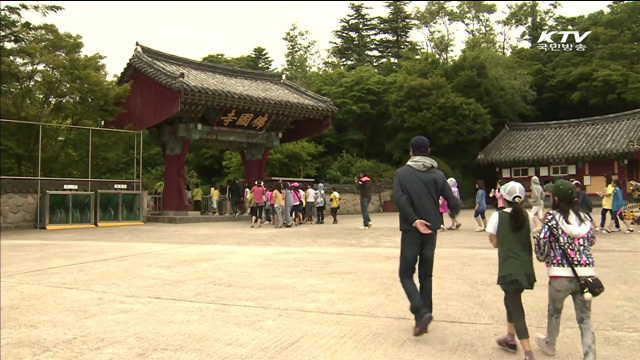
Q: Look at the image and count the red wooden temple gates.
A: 1